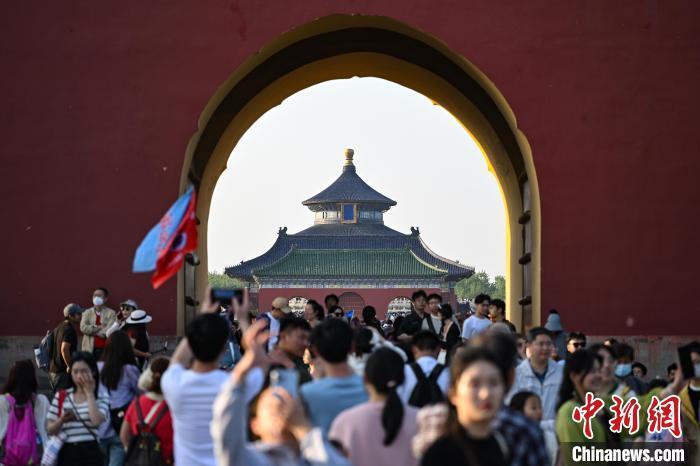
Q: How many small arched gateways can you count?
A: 3